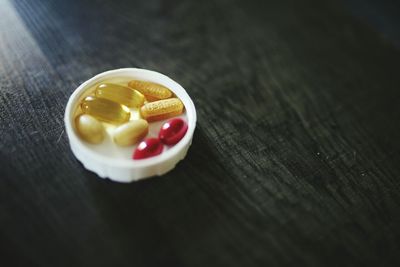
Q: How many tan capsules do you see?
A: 2